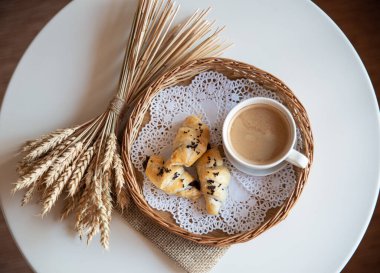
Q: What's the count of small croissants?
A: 3